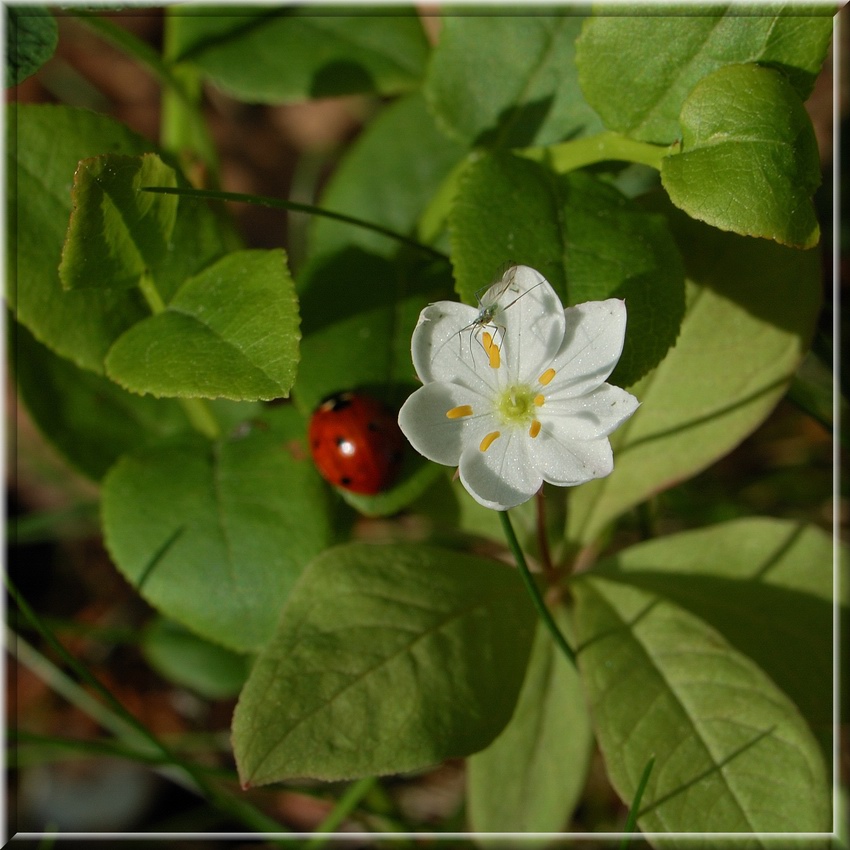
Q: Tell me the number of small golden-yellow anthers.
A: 7